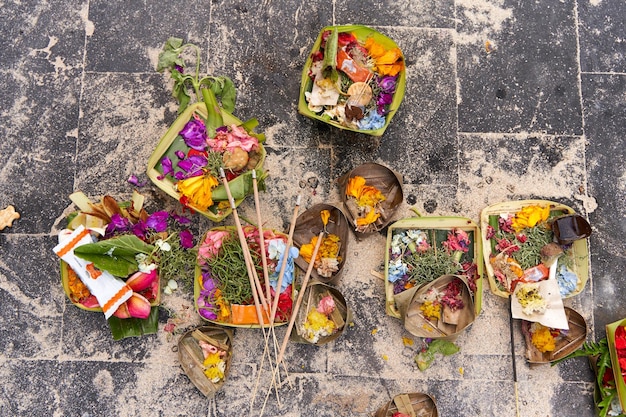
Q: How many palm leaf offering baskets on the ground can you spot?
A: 14